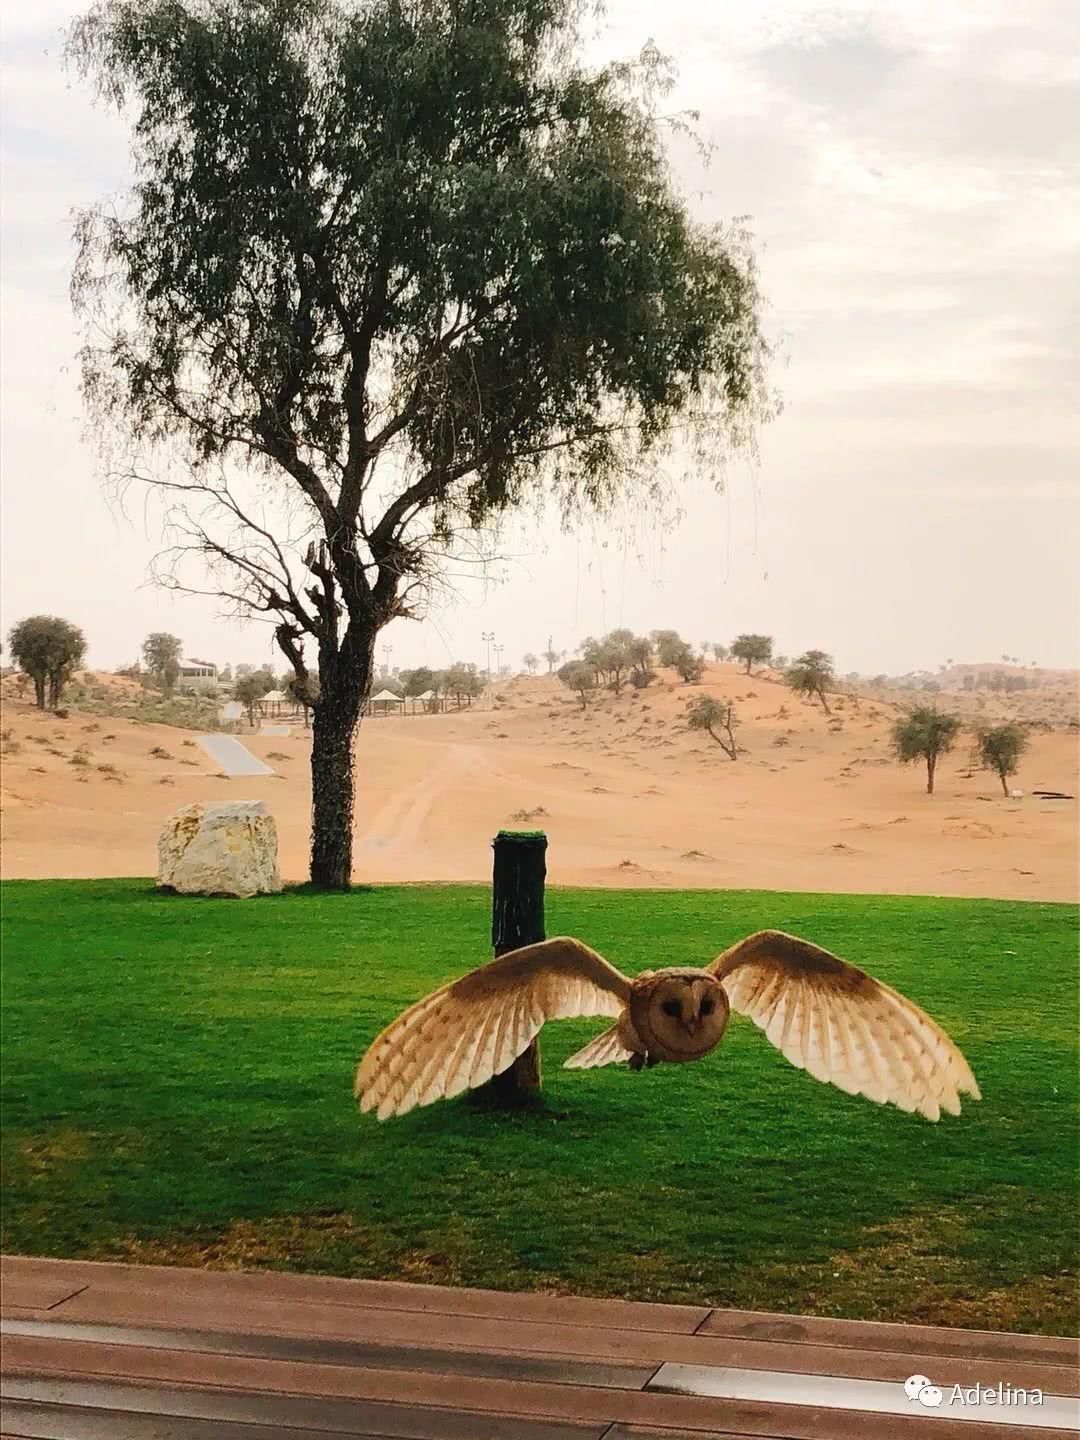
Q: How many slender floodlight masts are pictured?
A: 3